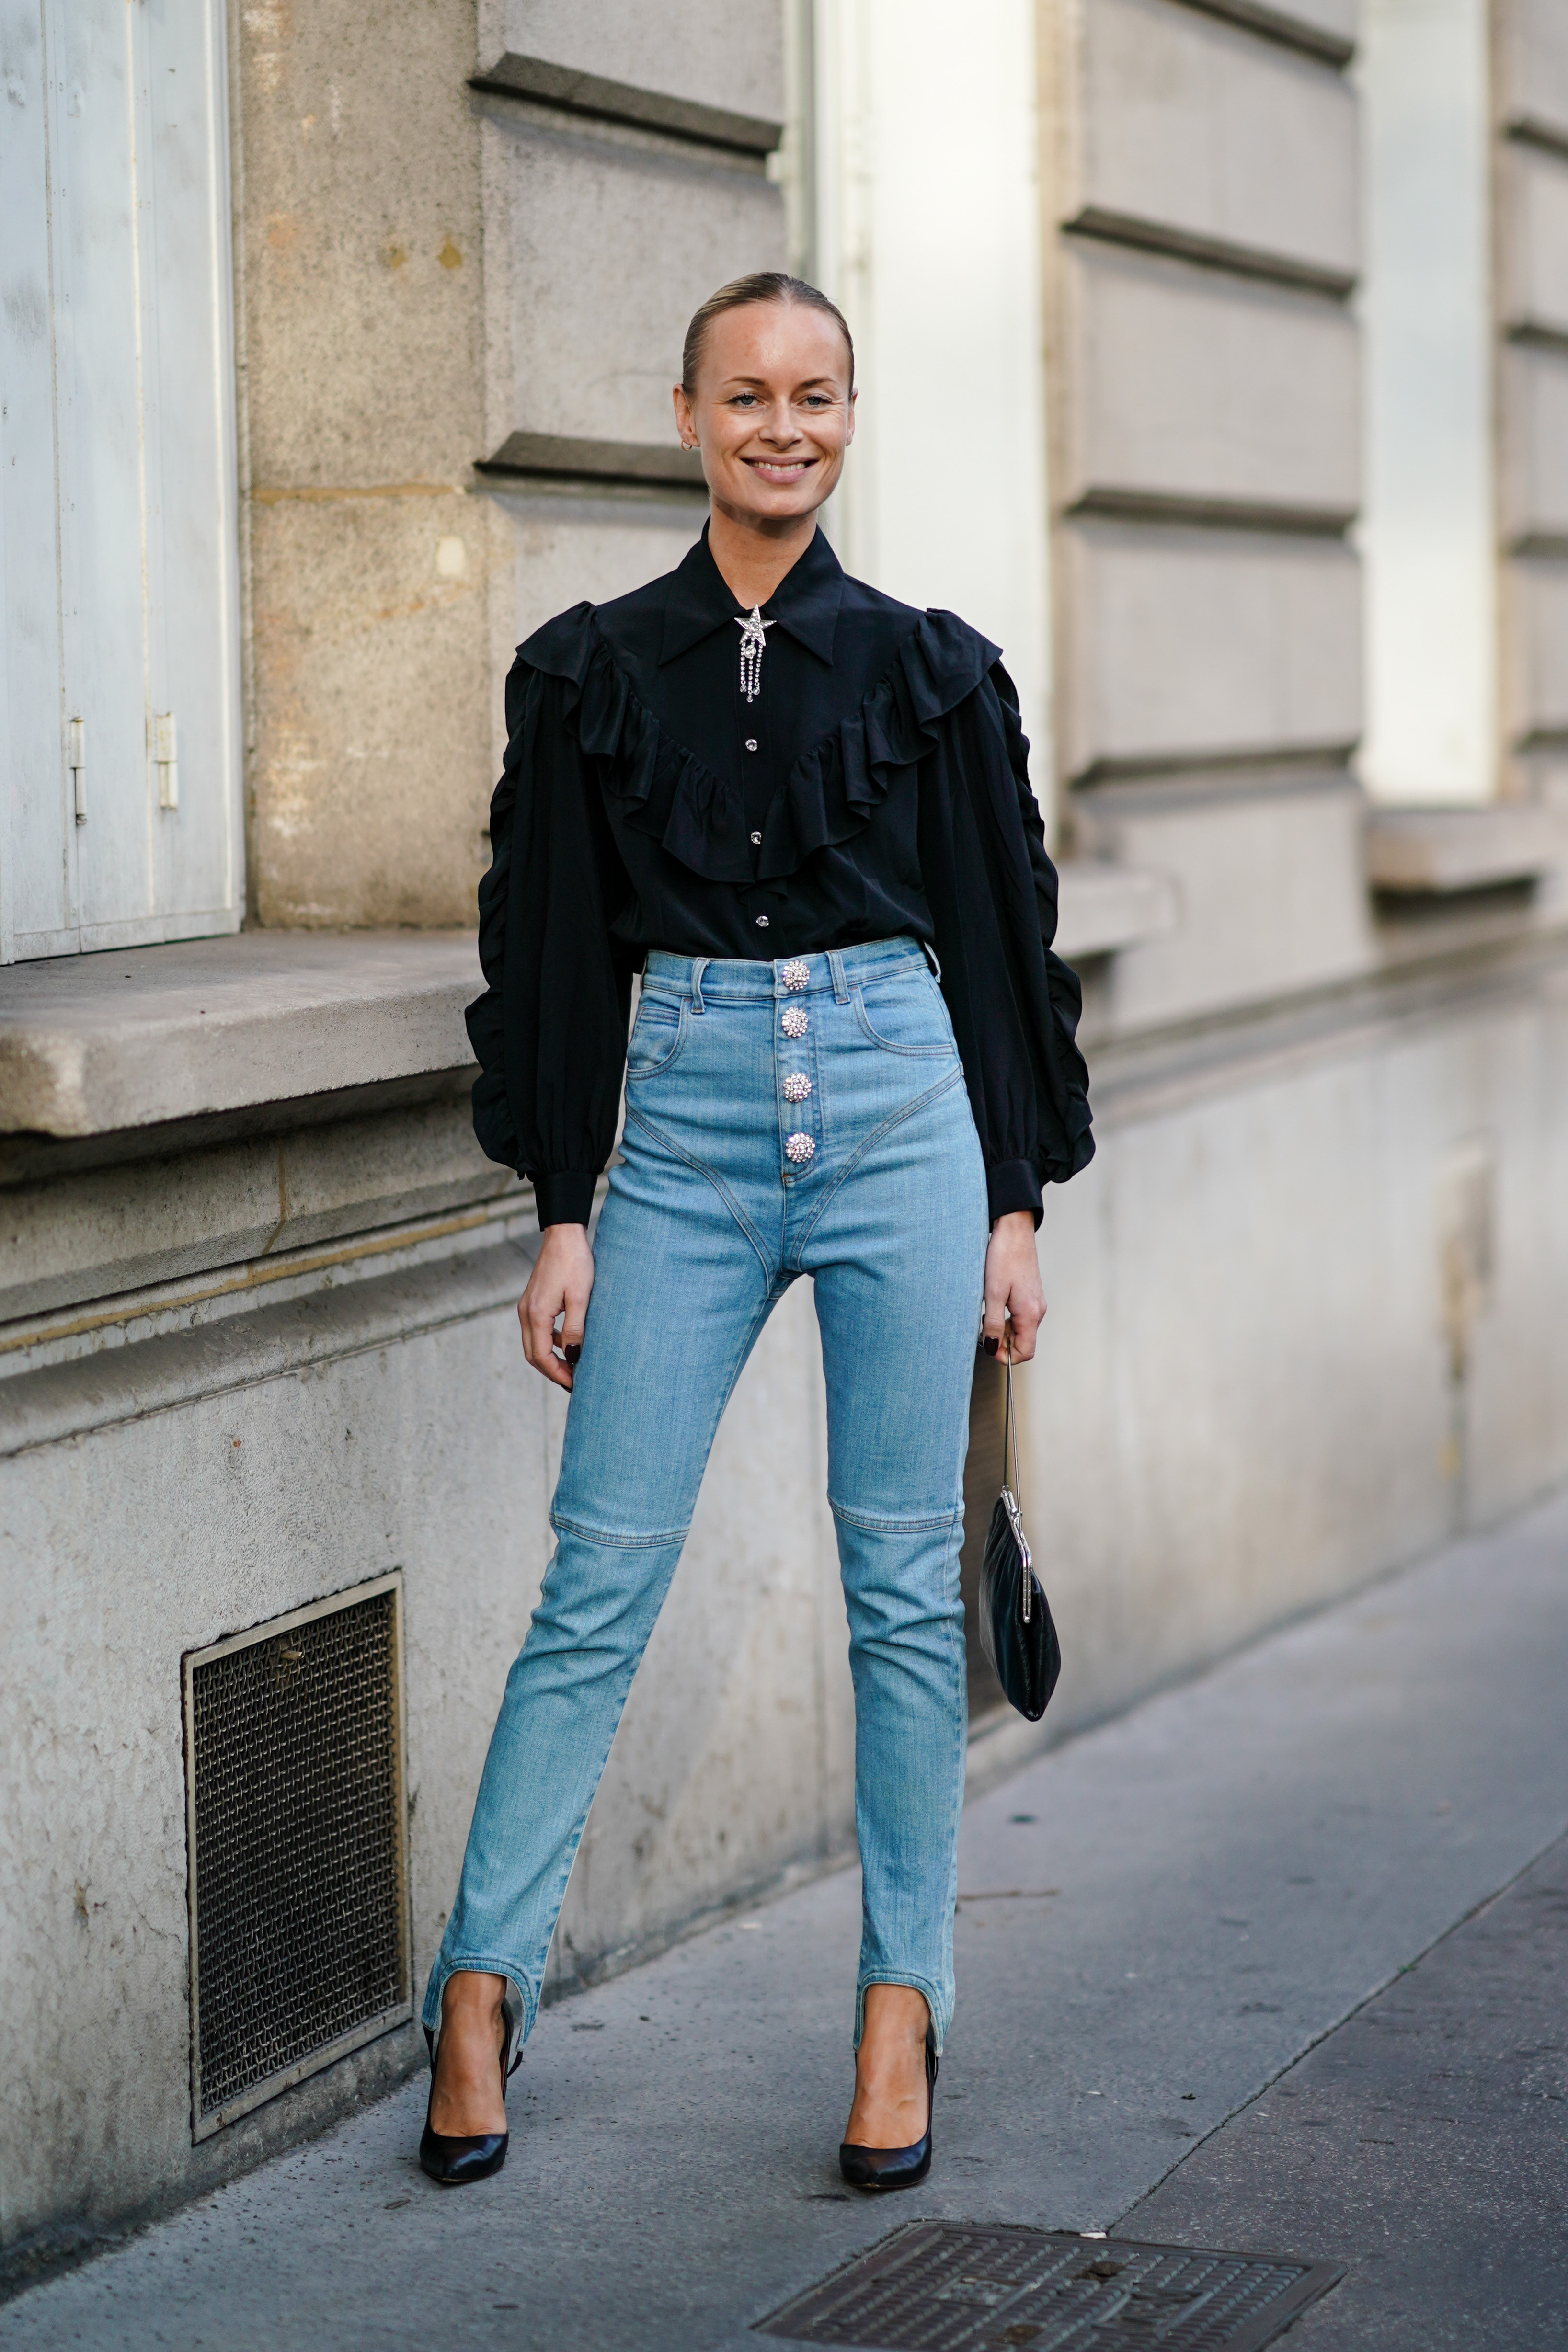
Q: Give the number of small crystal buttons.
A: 3